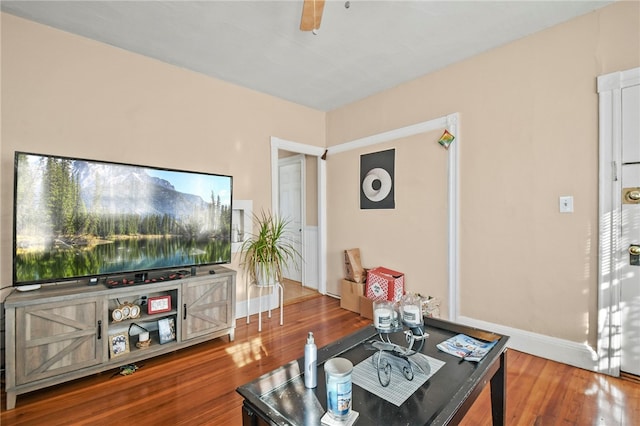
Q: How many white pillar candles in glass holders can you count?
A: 2